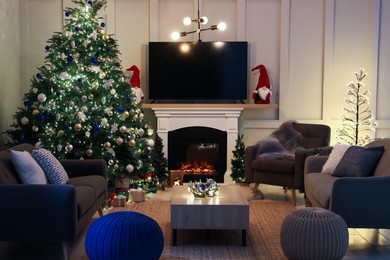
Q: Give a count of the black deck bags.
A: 0